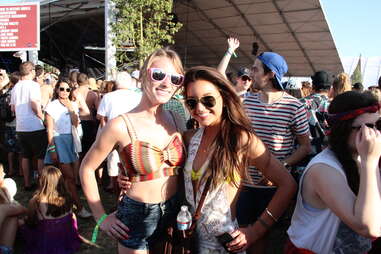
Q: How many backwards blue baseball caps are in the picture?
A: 1